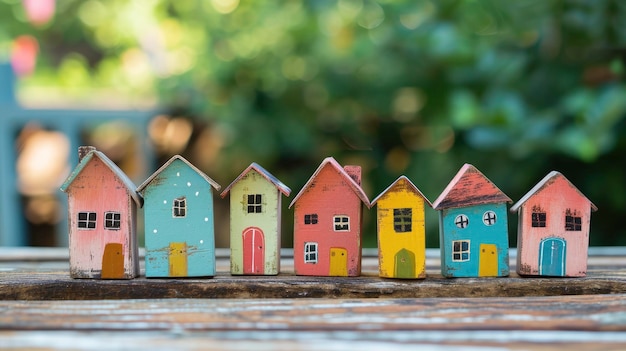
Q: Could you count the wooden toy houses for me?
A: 7